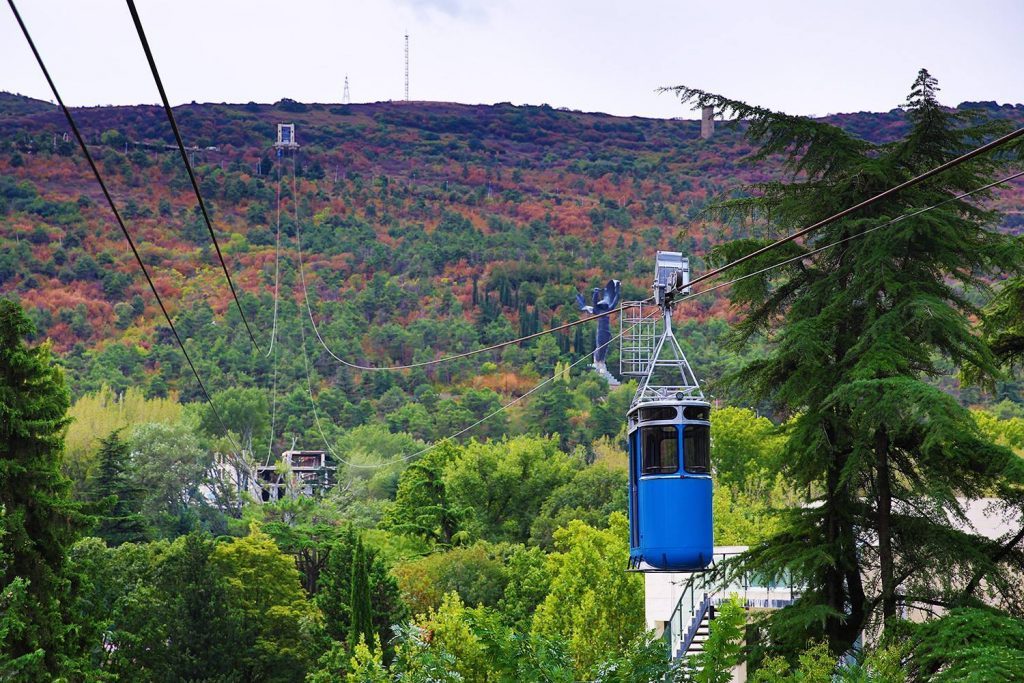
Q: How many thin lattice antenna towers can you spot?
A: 2